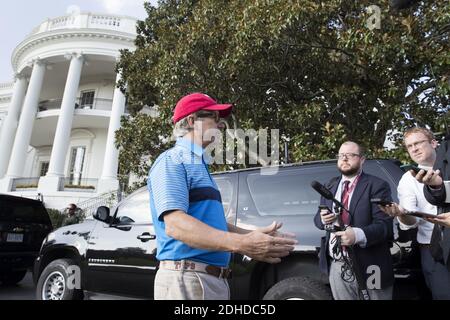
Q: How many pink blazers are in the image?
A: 0